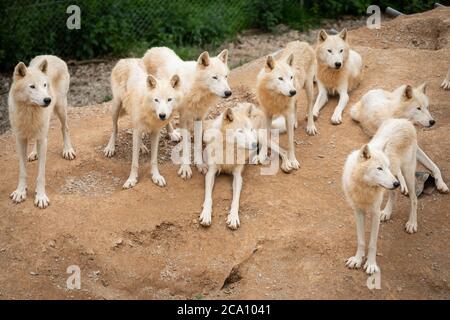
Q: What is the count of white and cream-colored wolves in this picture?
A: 8